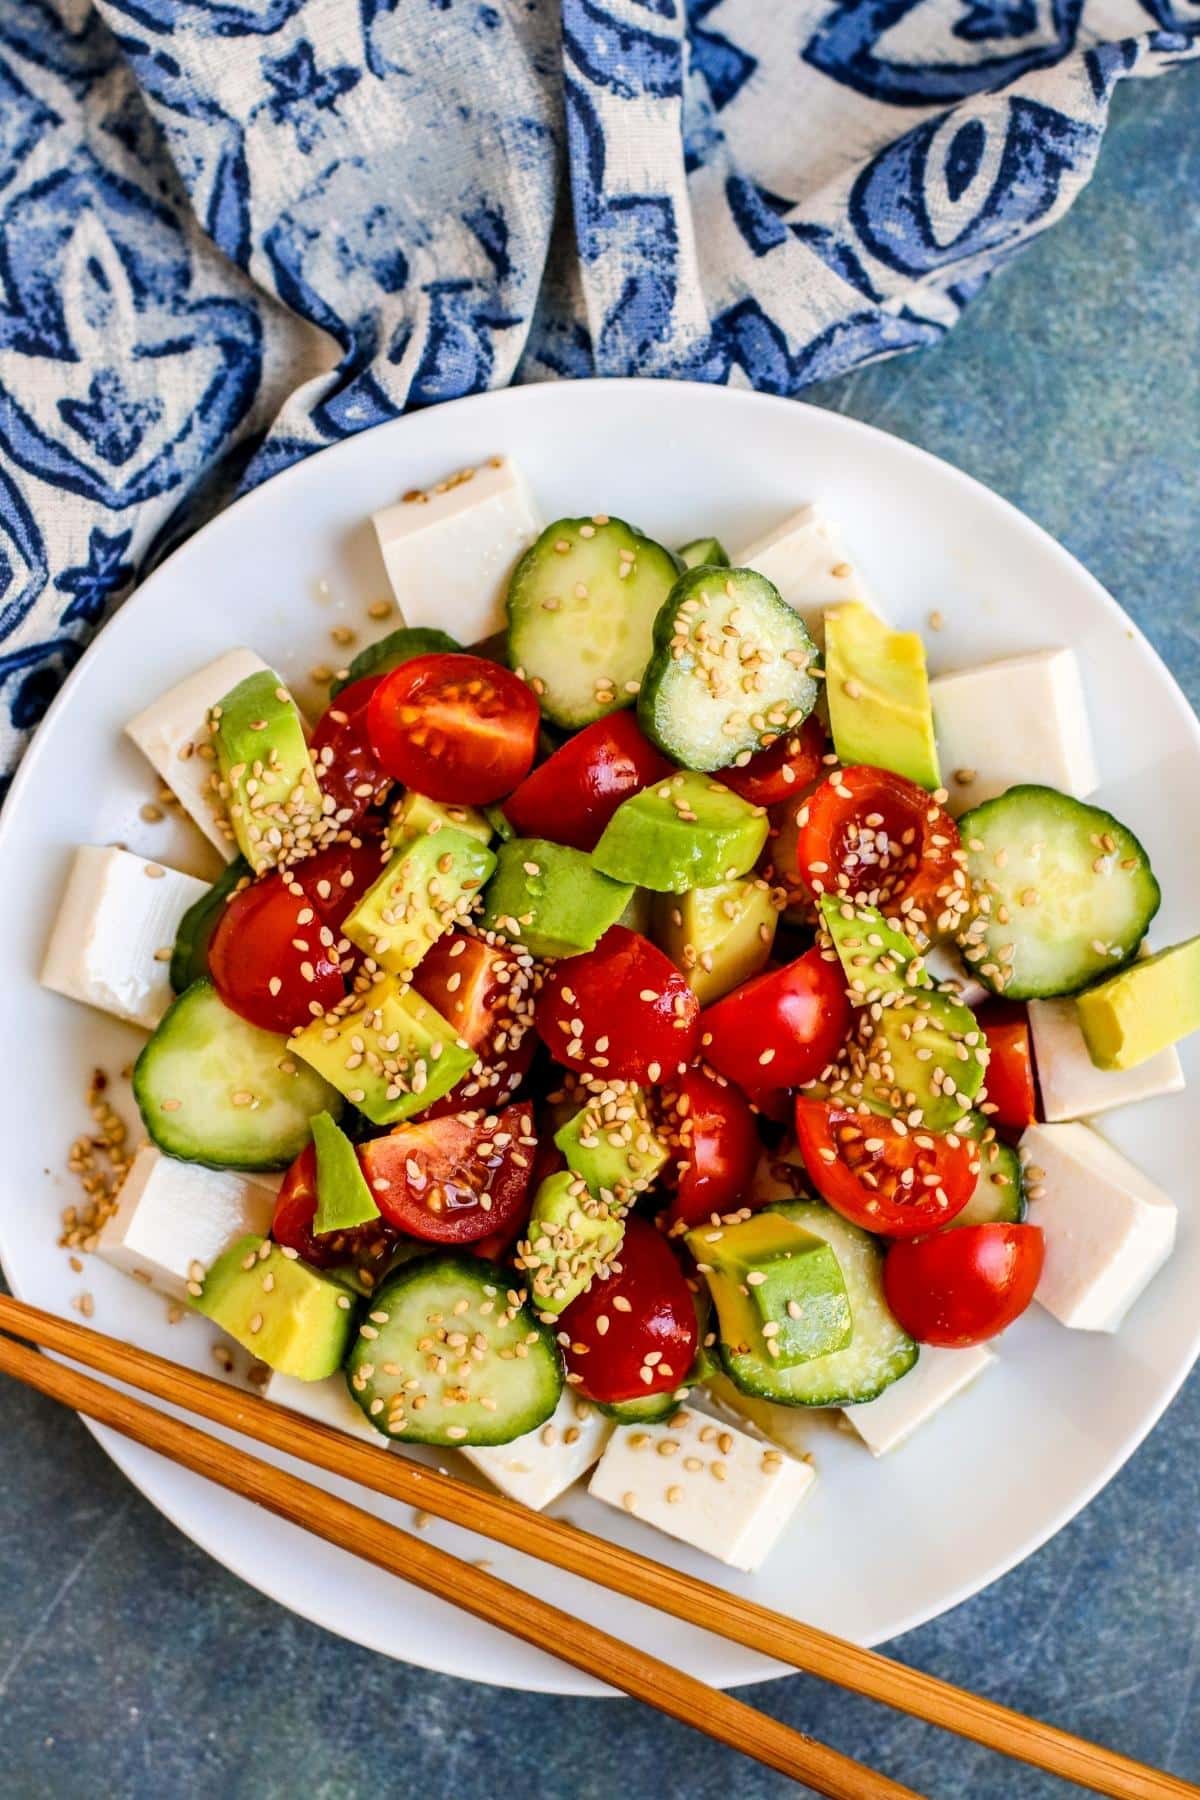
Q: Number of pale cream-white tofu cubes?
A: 12